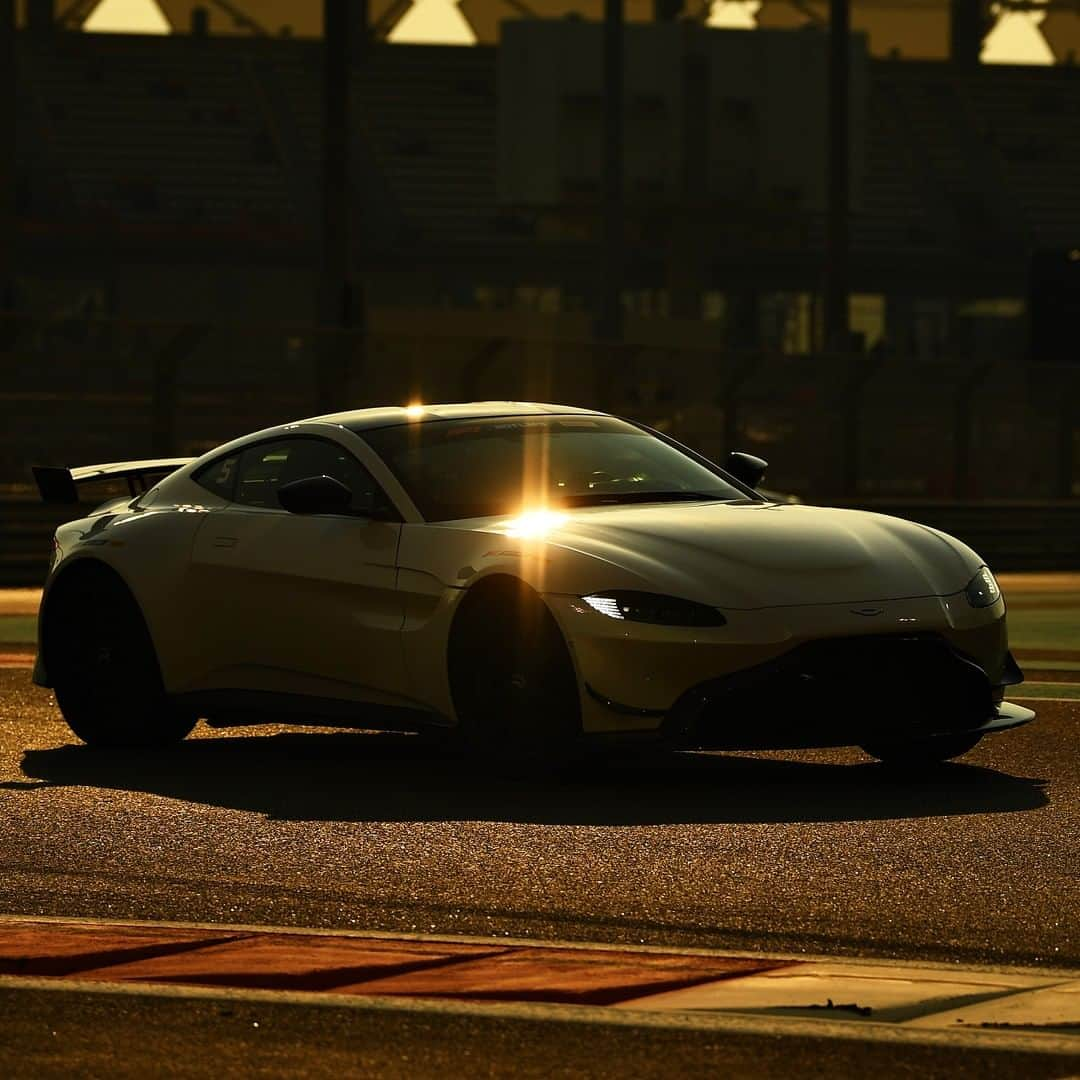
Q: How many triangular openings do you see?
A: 4